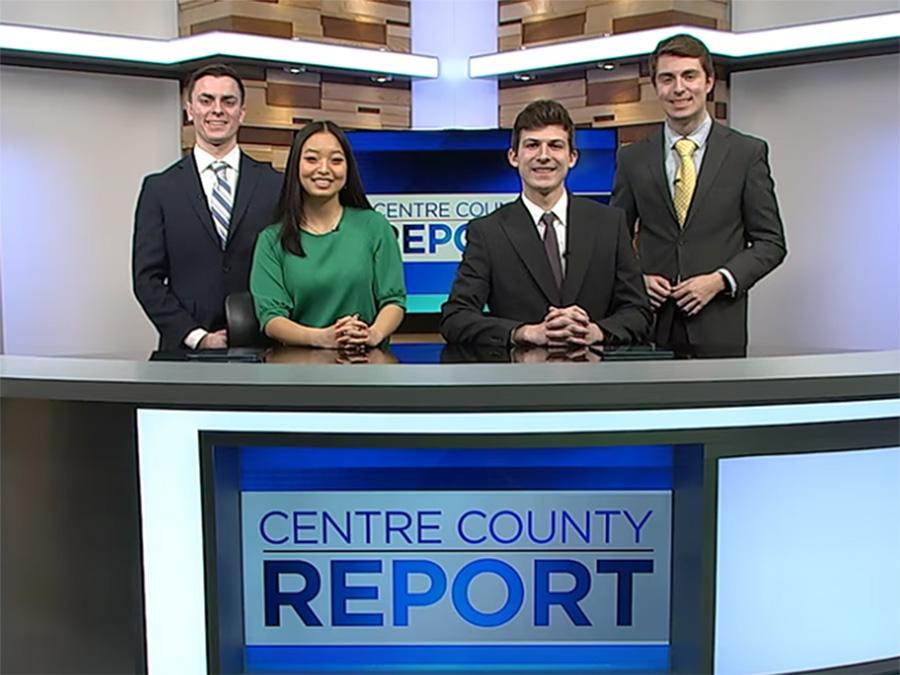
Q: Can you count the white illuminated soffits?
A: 2